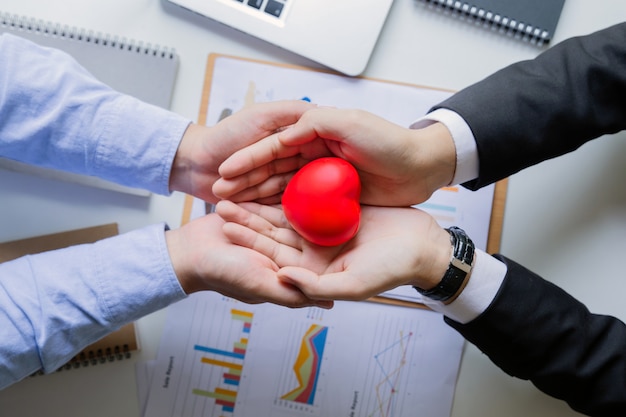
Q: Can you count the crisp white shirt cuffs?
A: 2